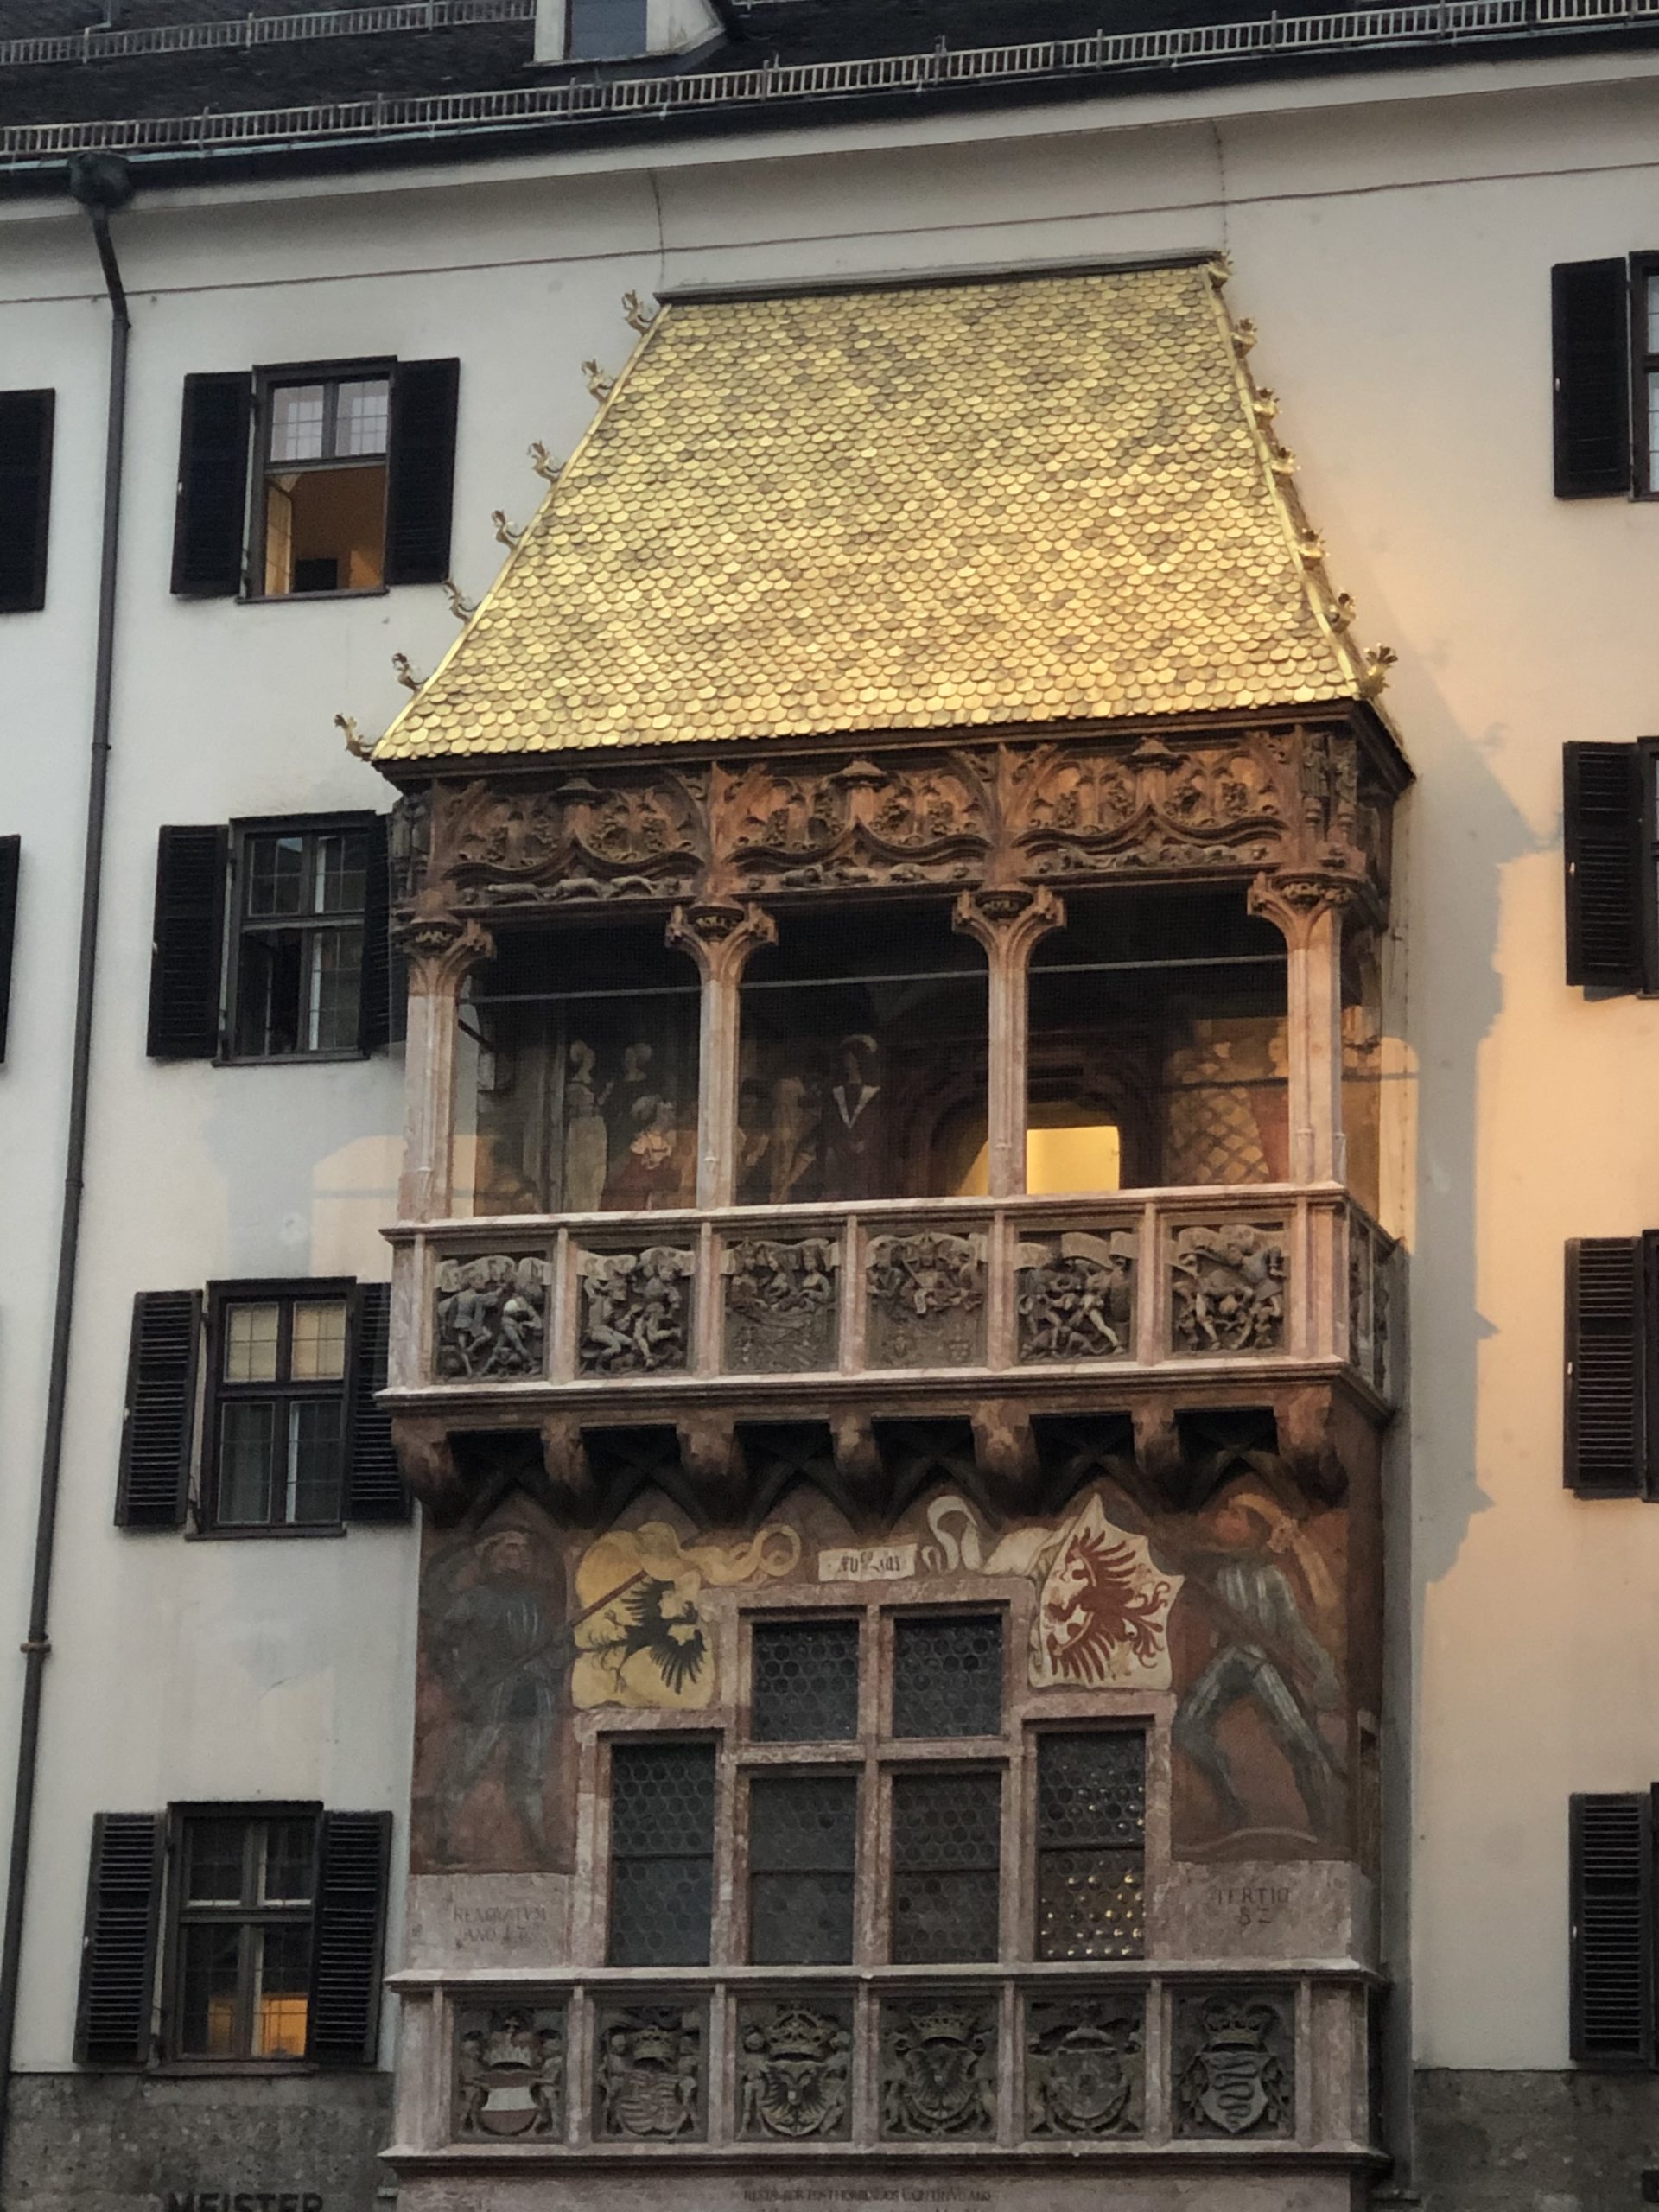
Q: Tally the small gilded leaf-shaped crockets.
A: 14